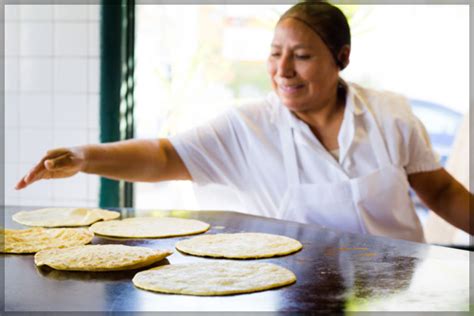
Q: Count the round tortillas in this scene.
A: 6